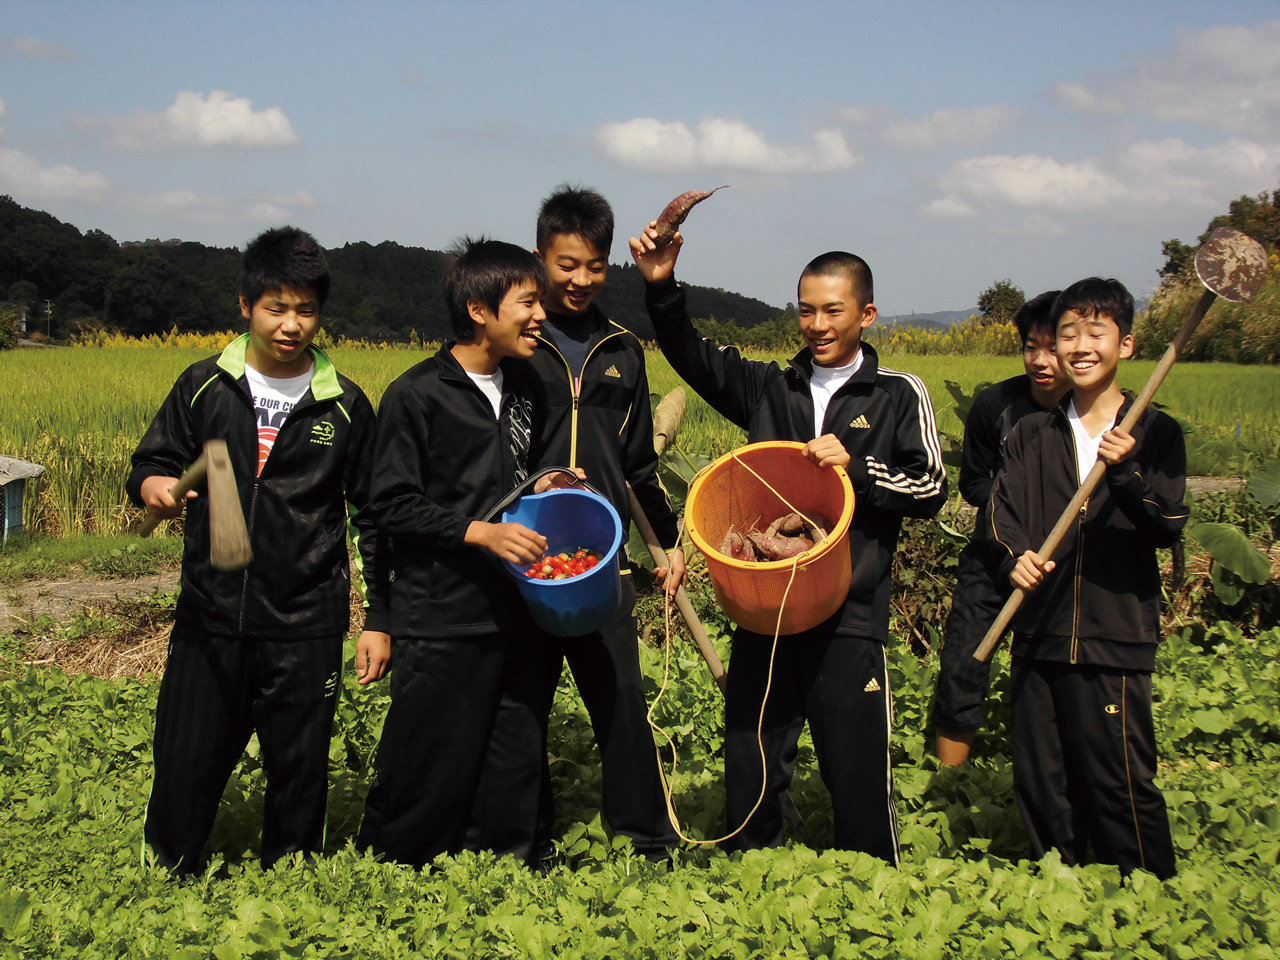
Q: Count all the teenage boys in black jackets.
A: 6